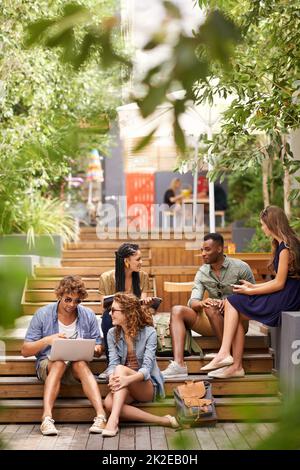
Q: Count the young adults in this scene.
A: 5